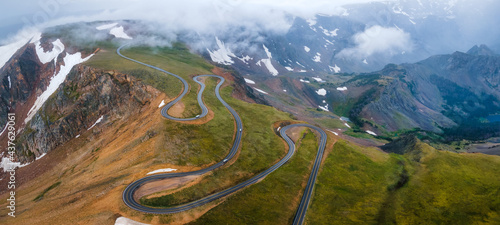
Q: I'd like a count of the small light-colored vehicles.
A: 3